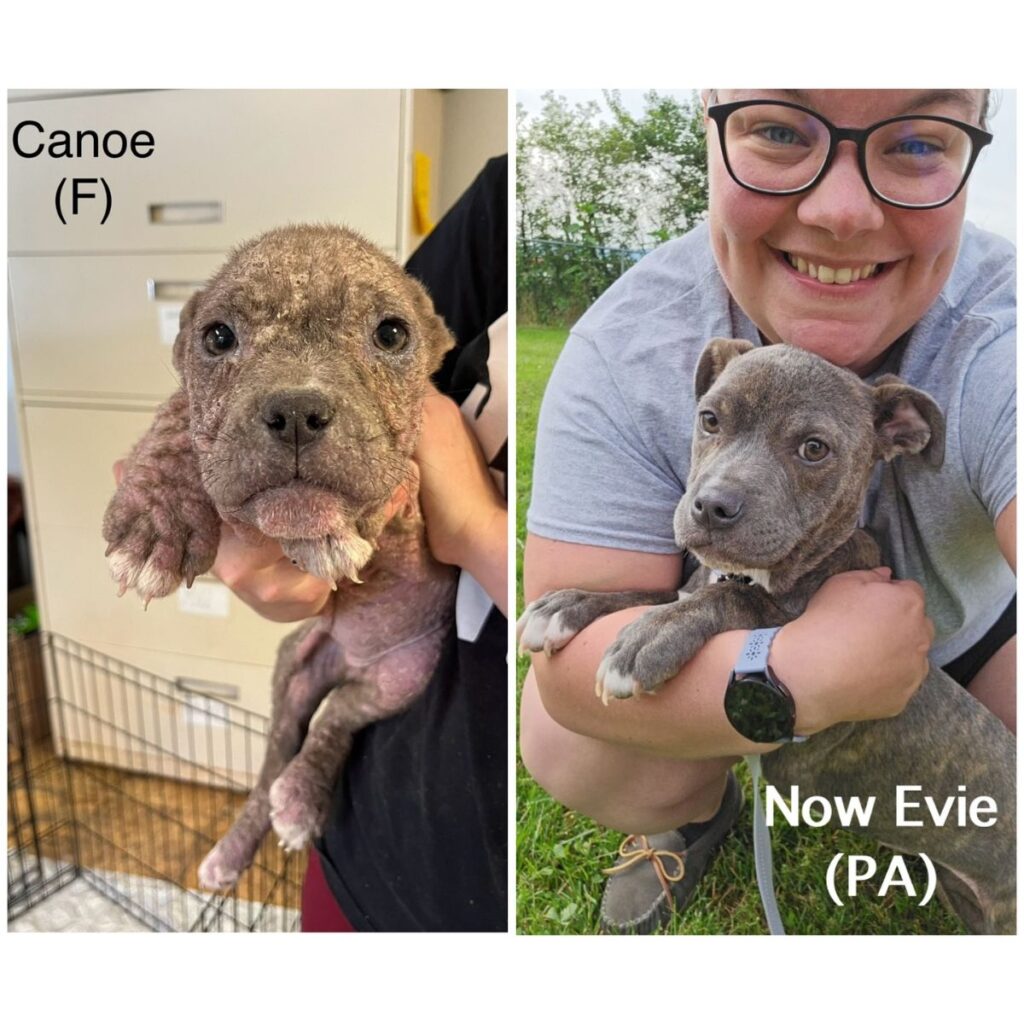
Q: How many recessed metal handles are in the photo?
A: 3